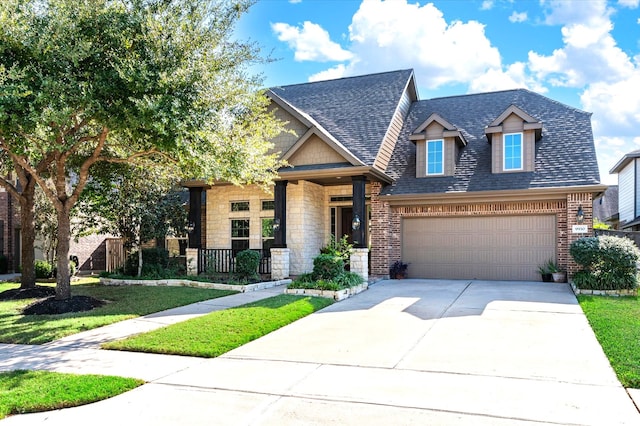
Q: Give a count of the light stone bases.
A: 3